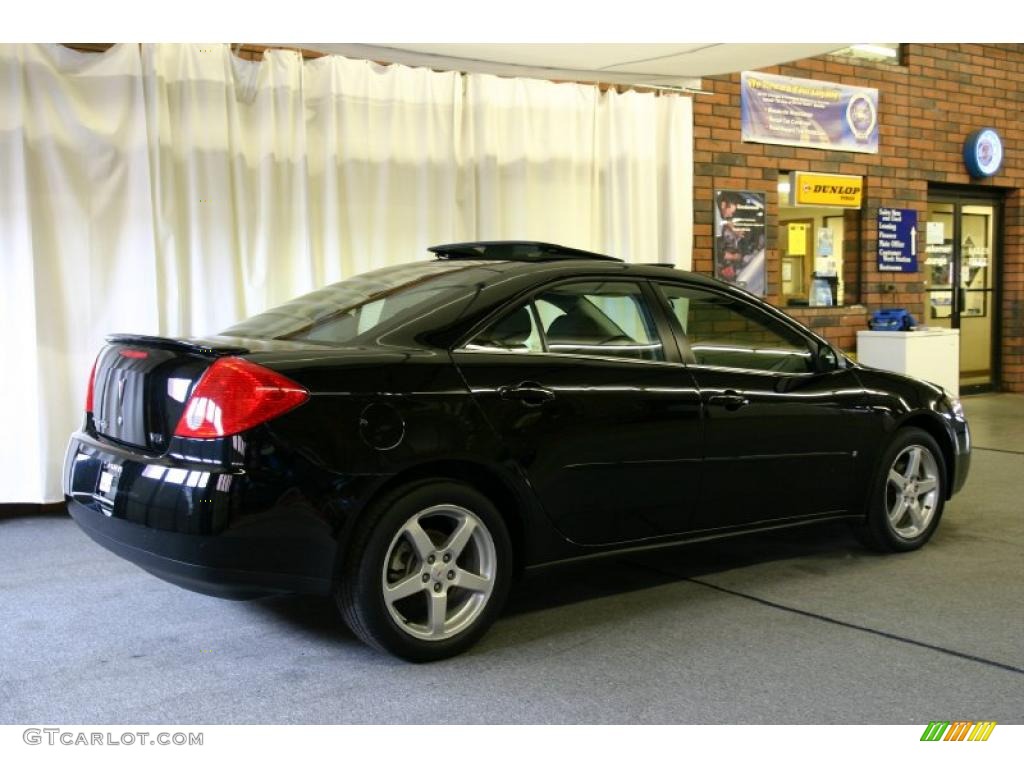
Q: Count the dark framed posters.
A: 1